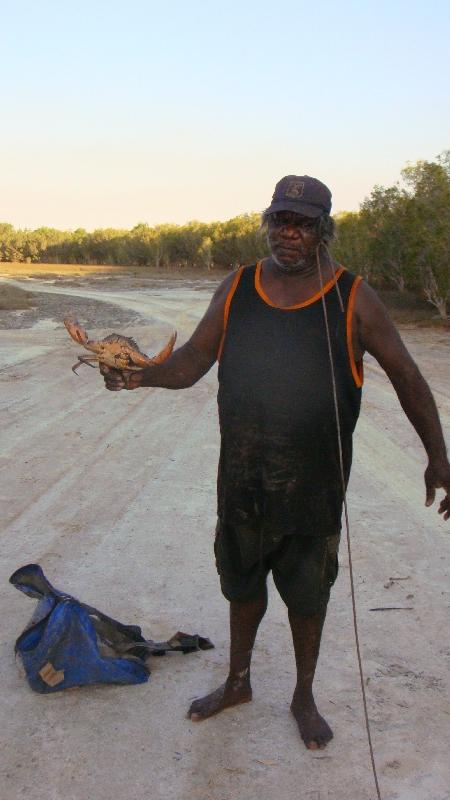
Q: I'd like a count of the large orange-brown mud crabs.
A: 1